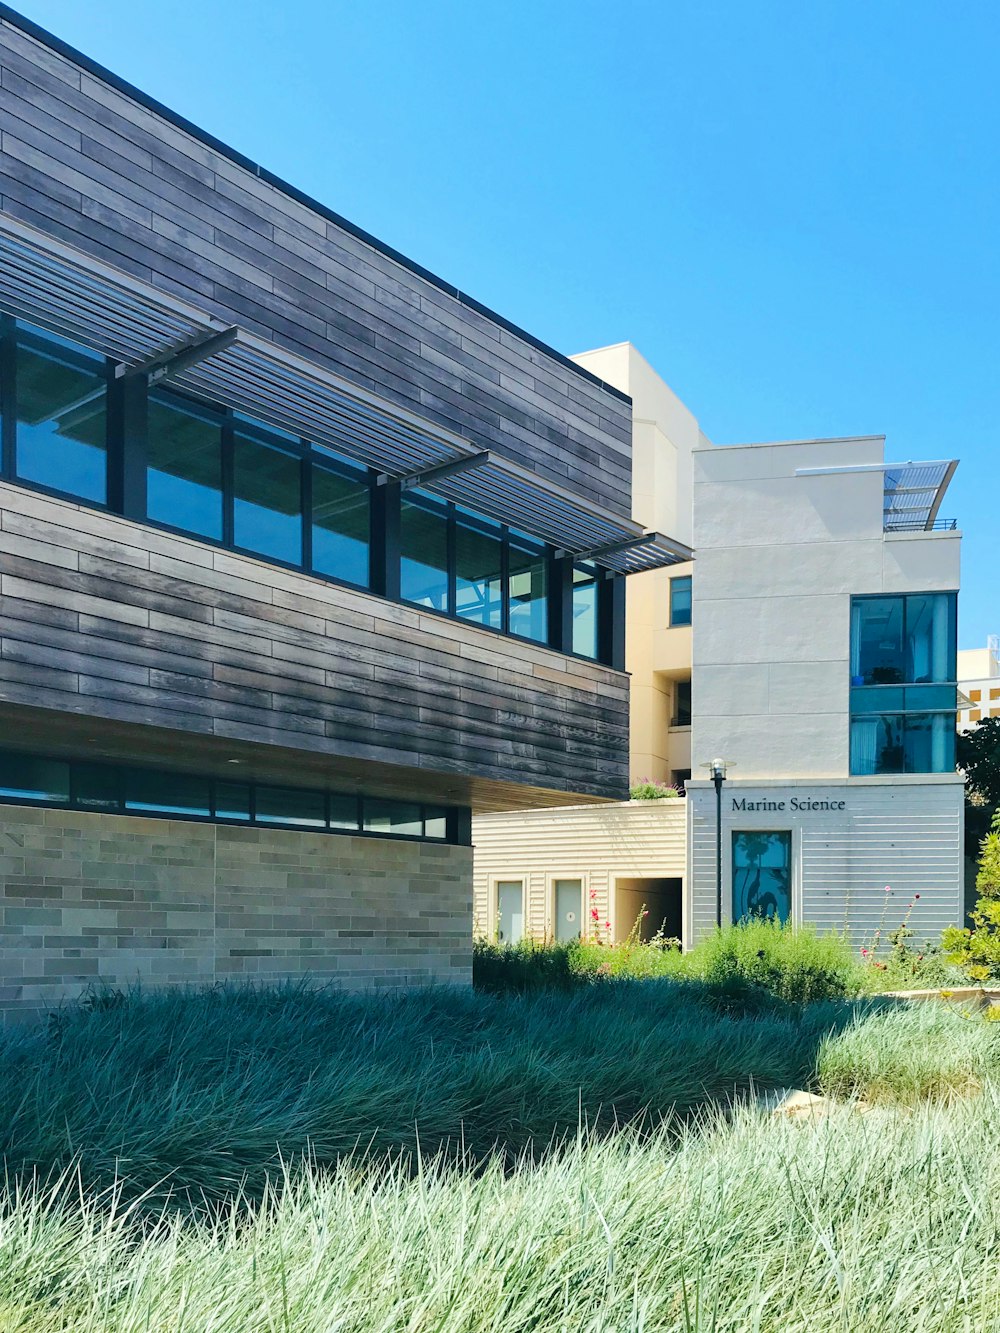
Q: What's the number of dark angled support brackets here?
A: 3